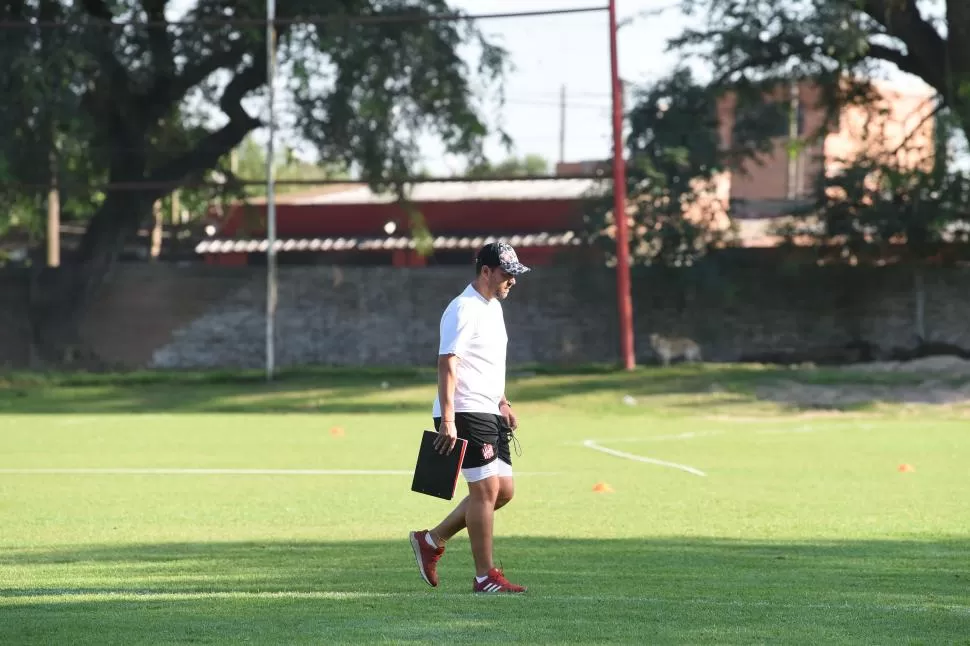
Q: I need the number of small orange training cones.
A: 3